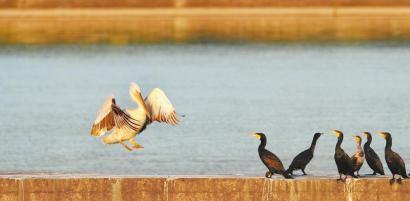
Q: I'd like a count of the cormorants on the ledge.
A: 6